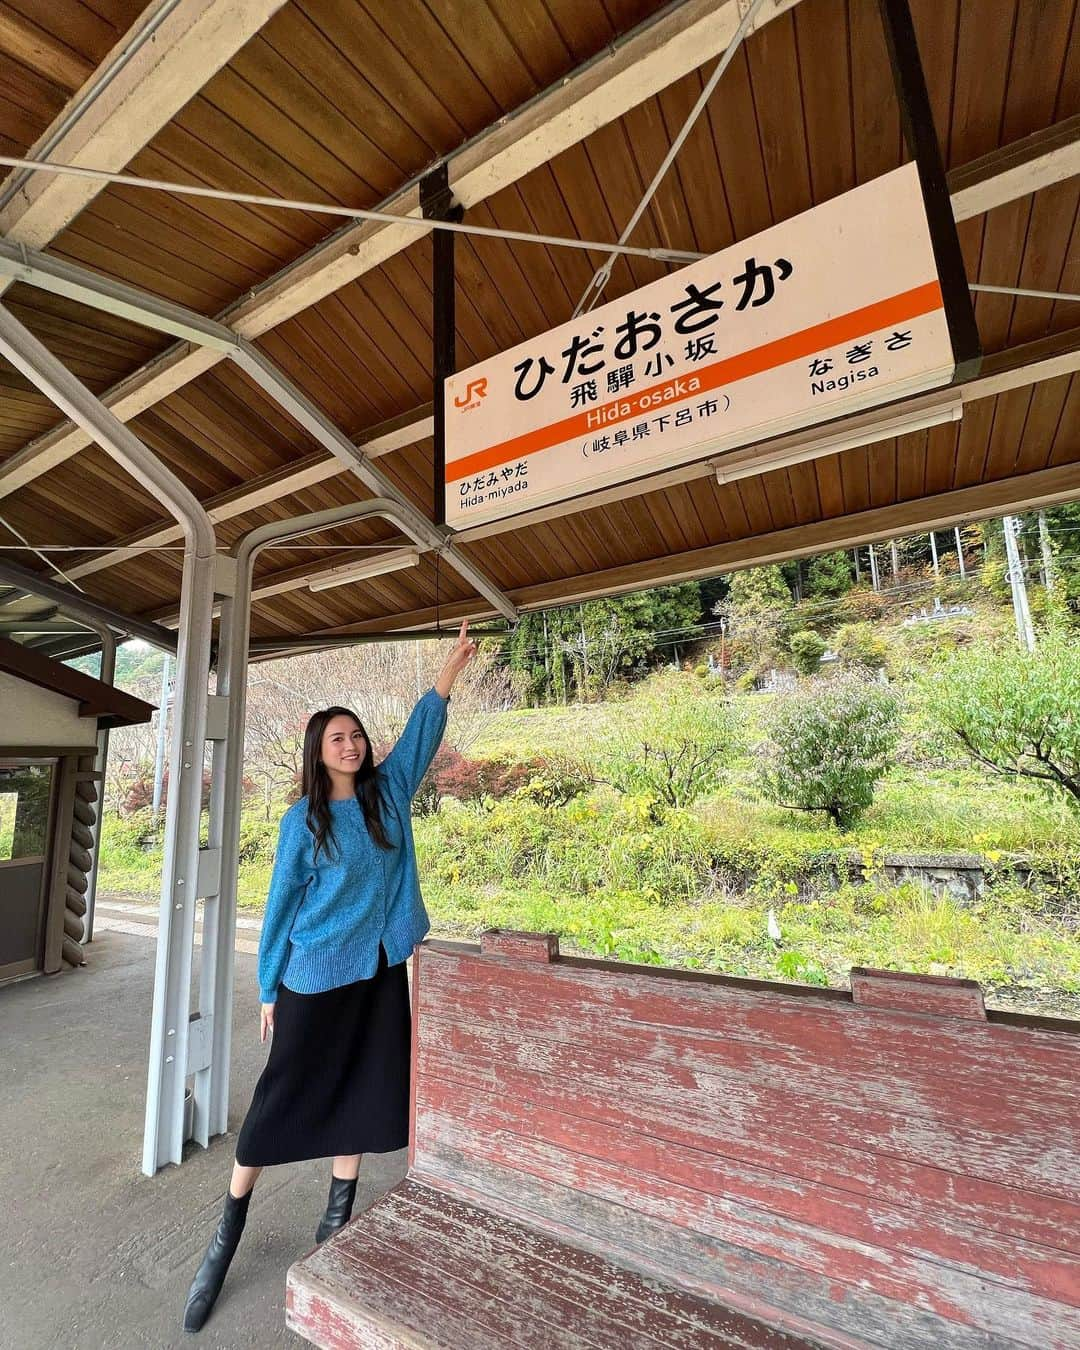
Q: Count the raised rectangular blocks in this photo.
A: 2